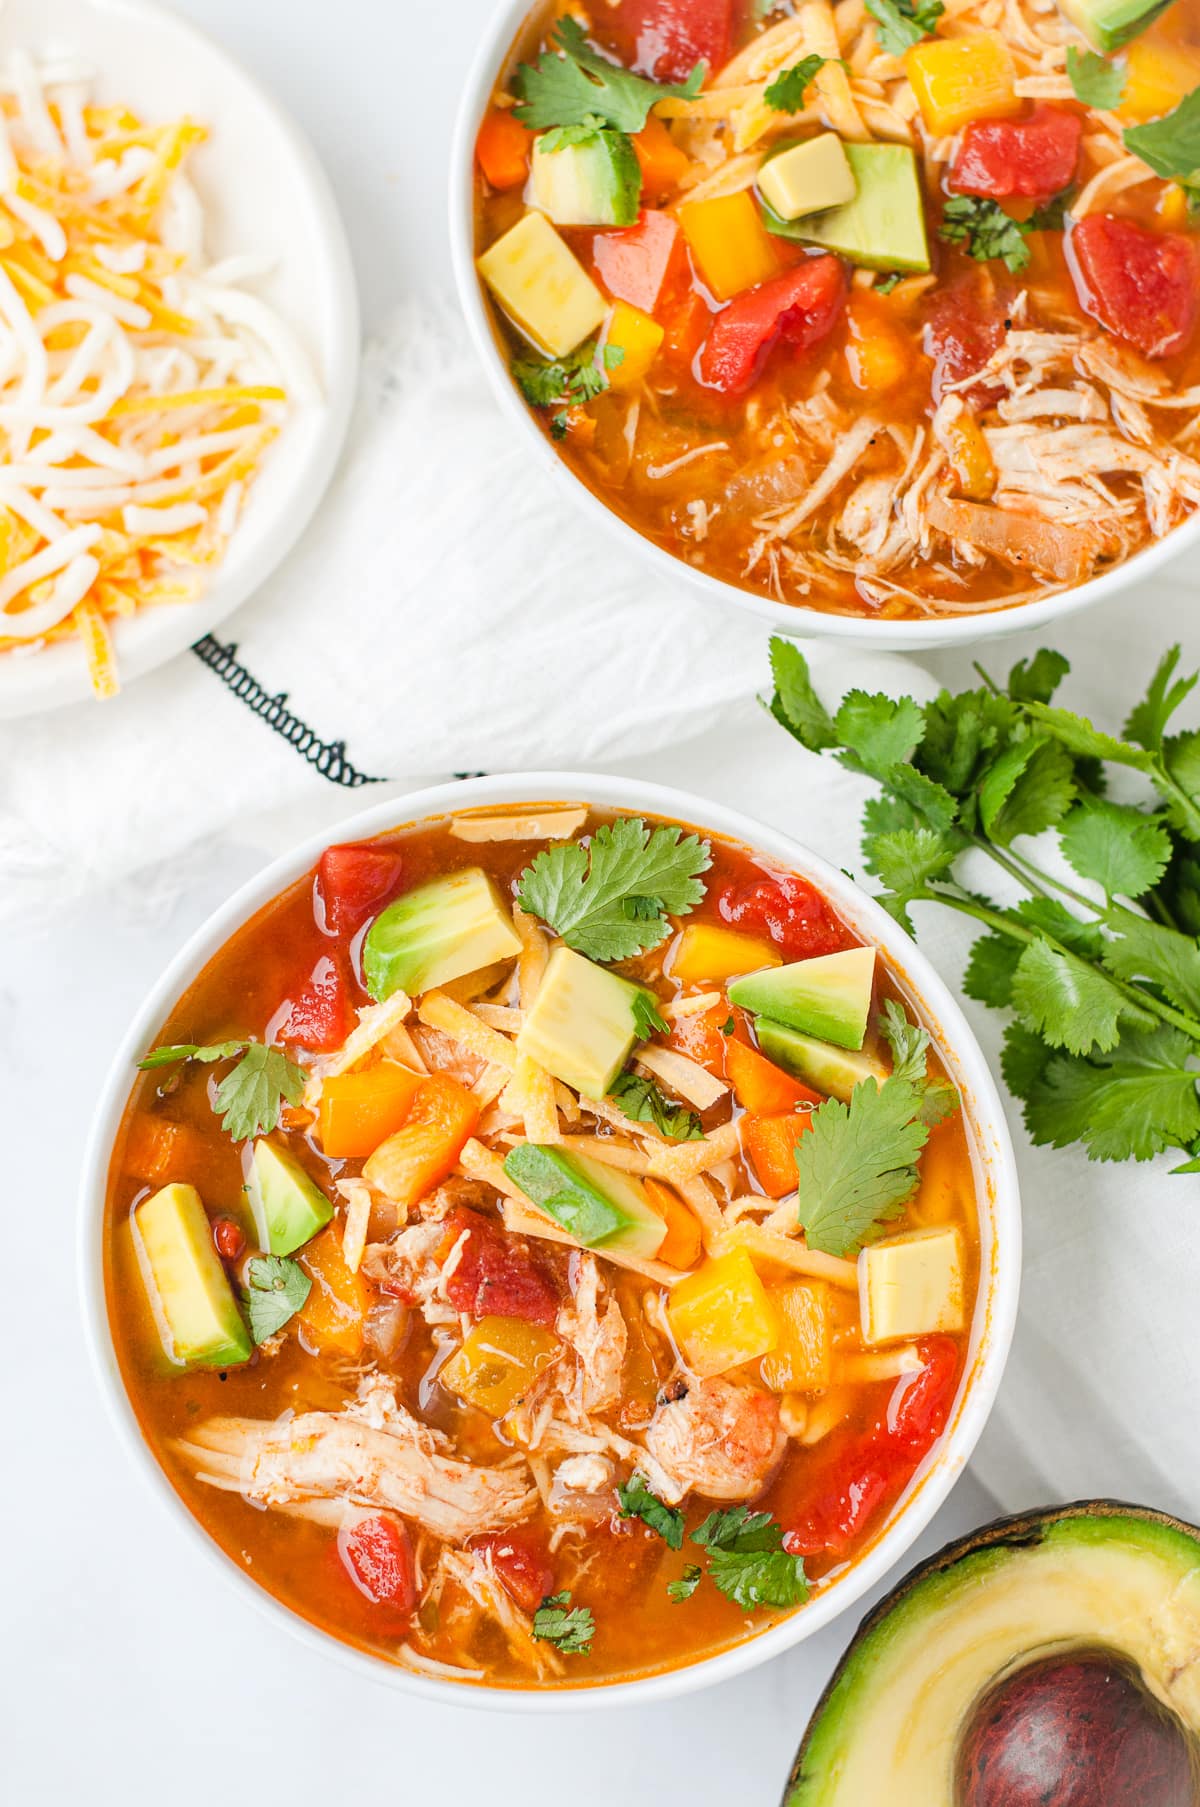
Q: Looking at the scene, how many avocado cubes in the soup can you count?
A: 13